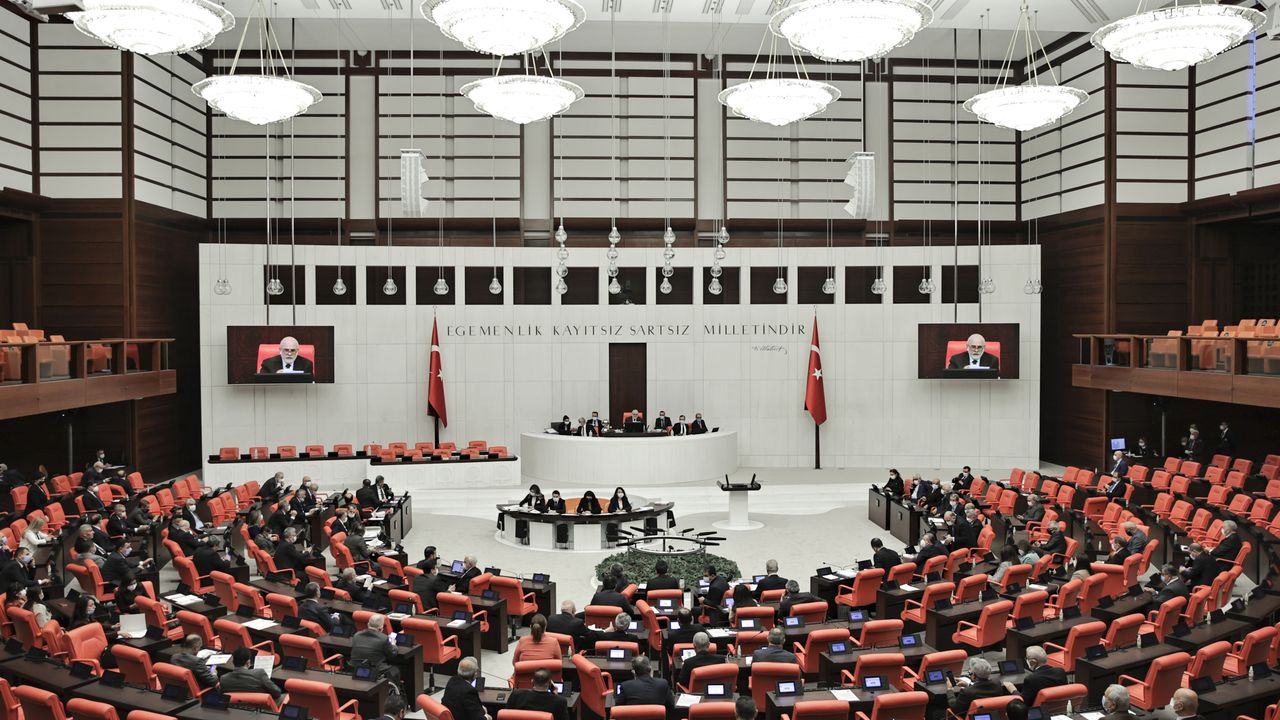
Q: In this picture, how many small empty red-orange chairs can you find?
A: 15